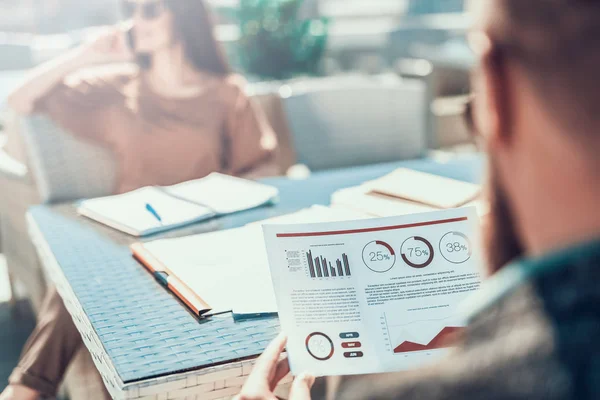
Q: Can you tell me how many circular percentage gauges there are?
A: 3